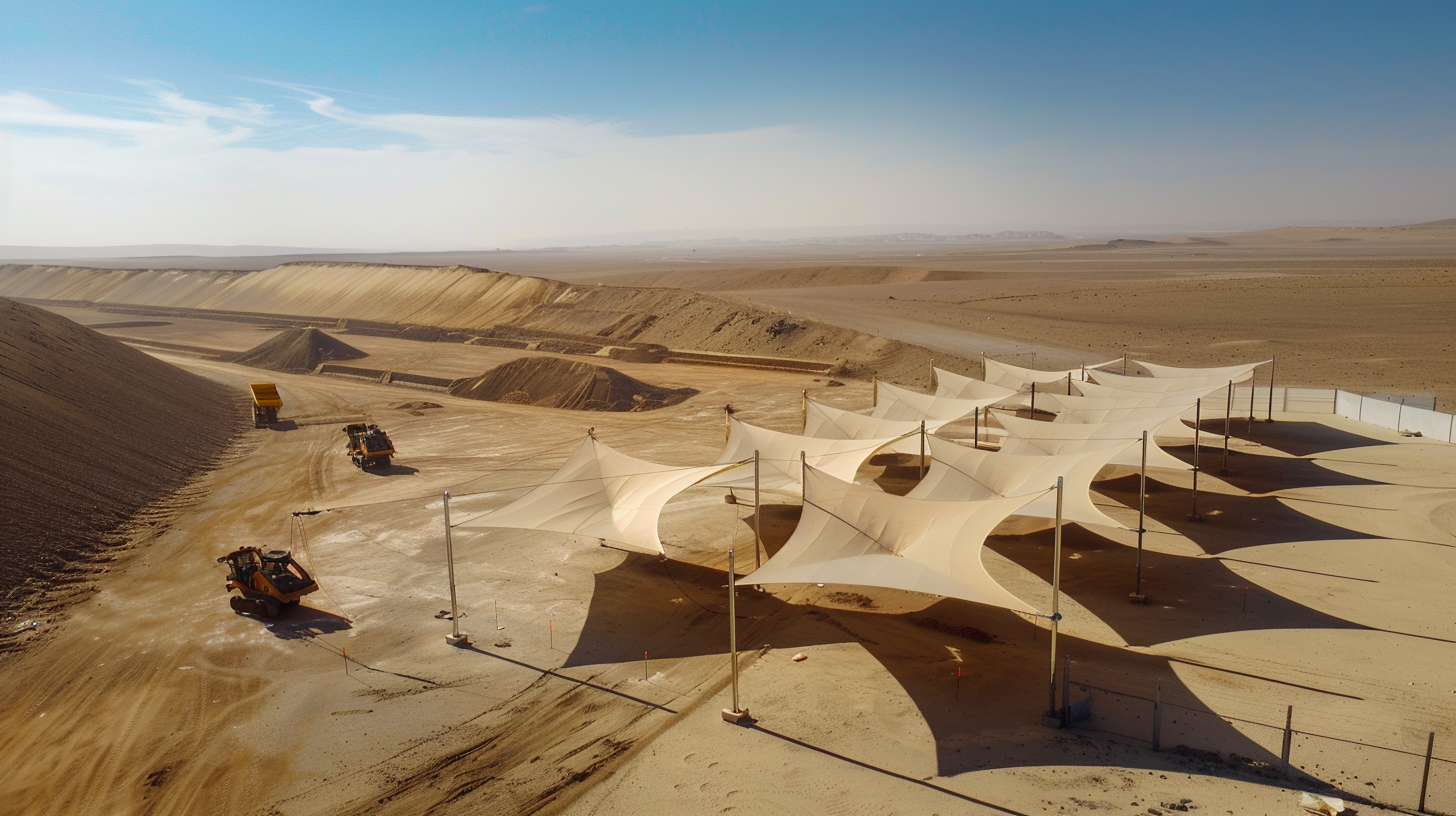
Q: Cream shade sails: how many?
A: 13